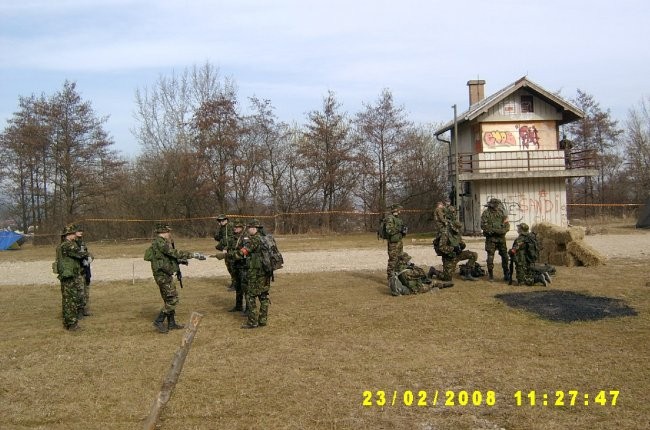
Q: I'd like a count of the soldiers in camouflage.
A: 12